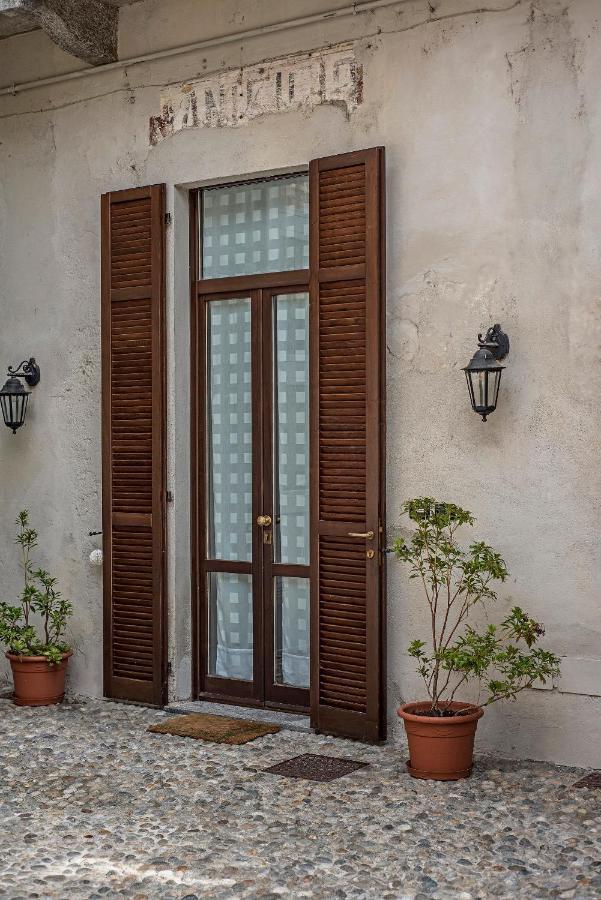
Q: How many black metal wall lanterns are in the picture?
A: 2